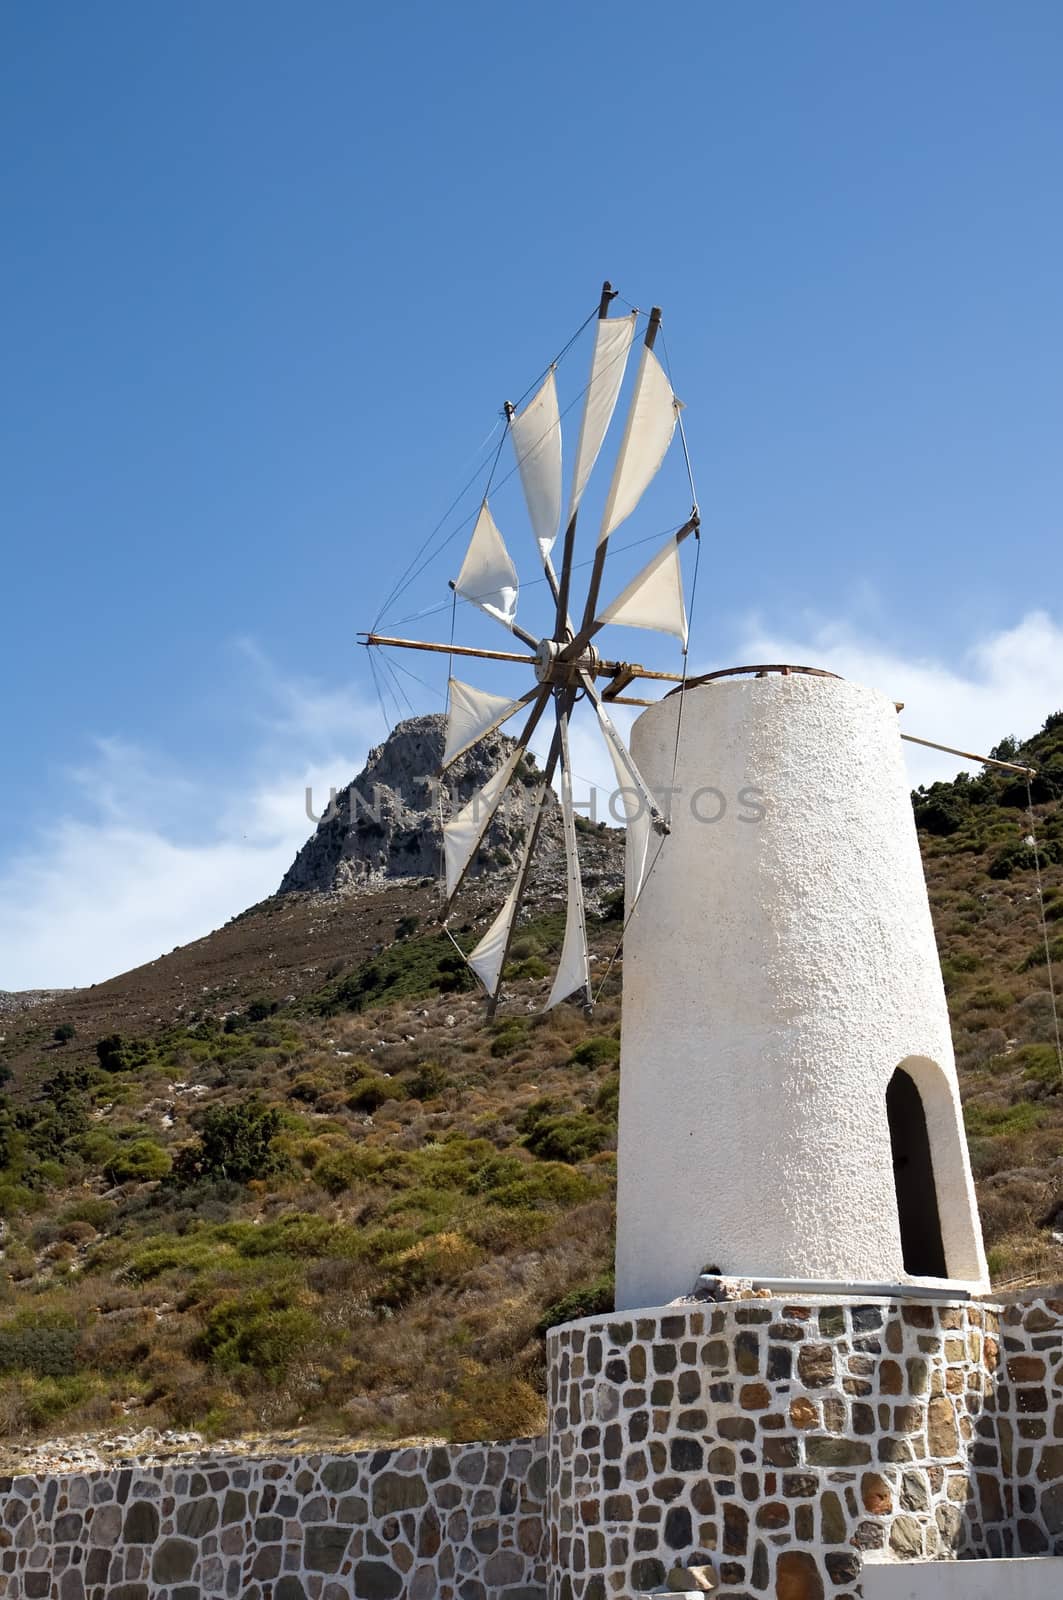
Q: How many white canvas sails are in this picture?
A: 10